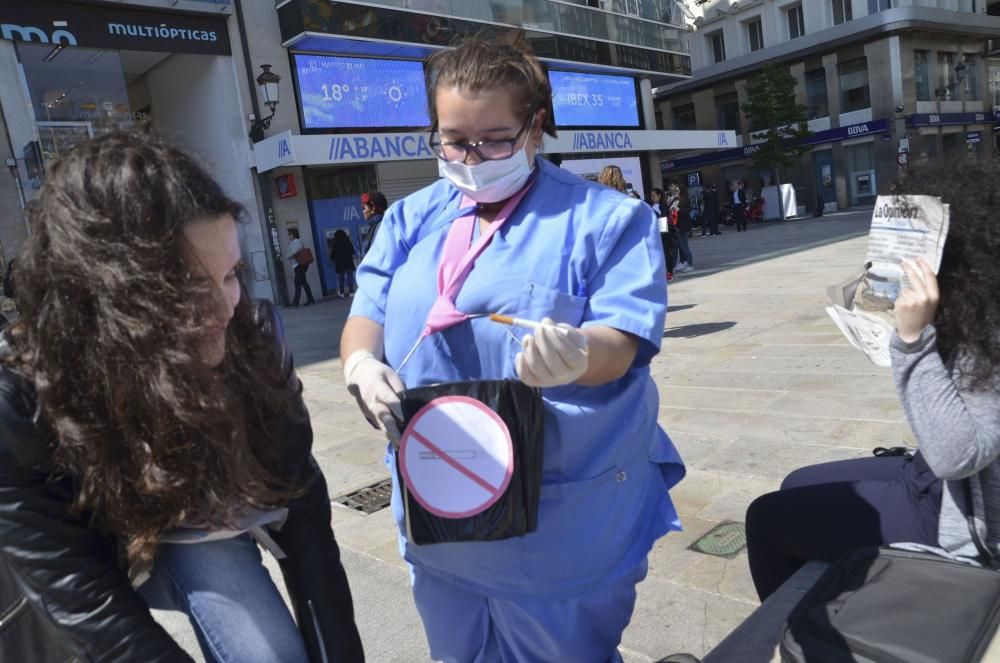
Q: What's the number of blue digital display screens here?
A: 2